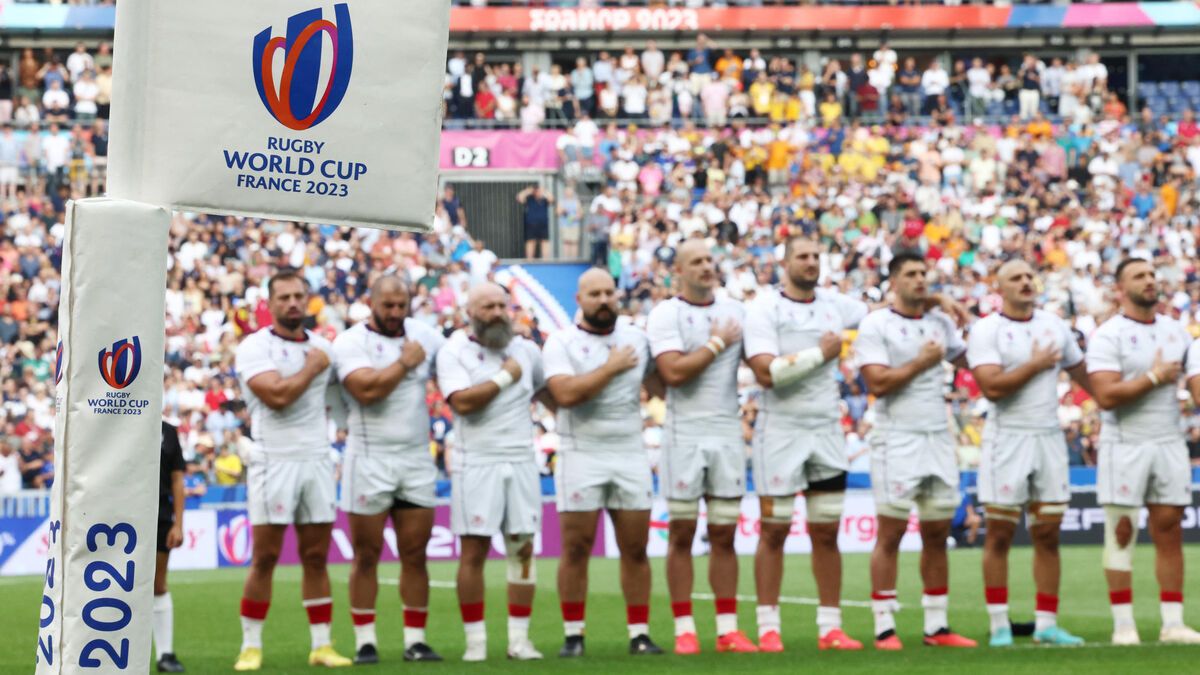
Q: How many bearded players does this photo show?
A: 6